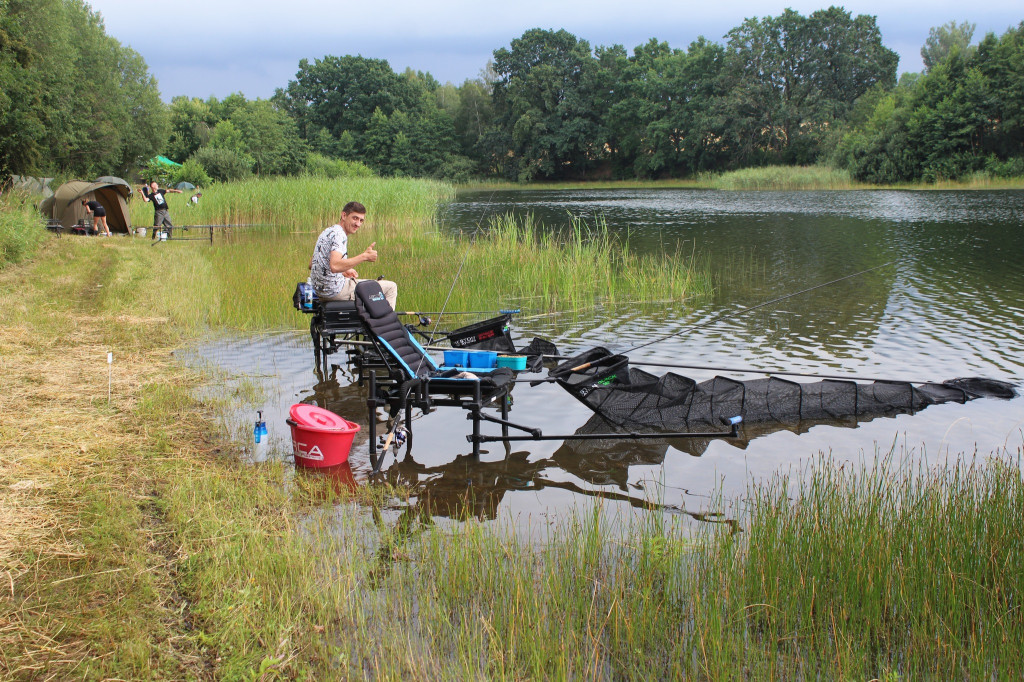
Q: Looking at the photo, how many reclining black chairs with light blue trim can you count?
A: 1